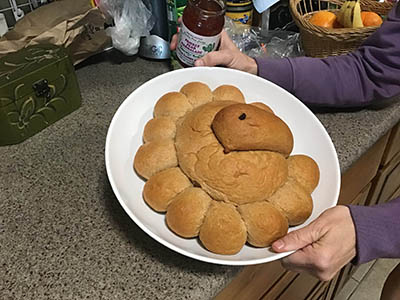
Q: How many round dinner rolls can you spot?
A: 12